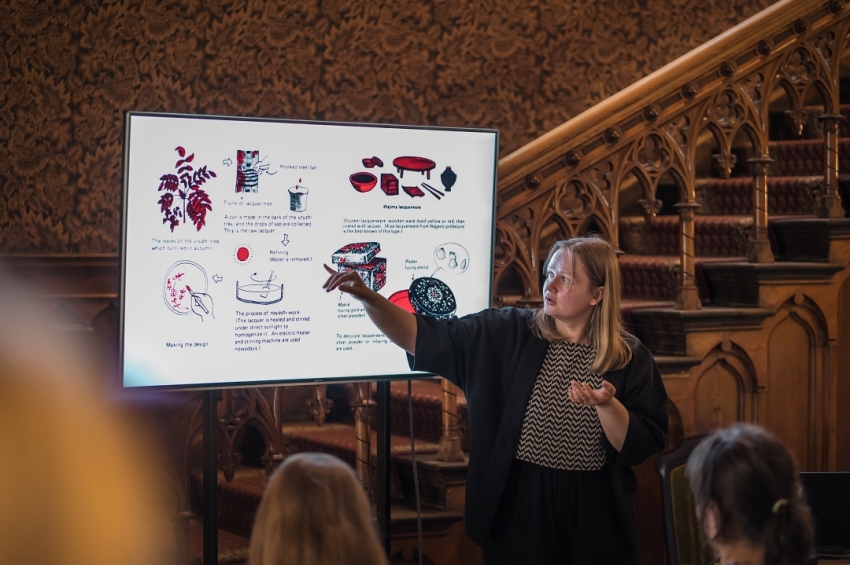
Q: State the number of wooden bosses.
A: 9